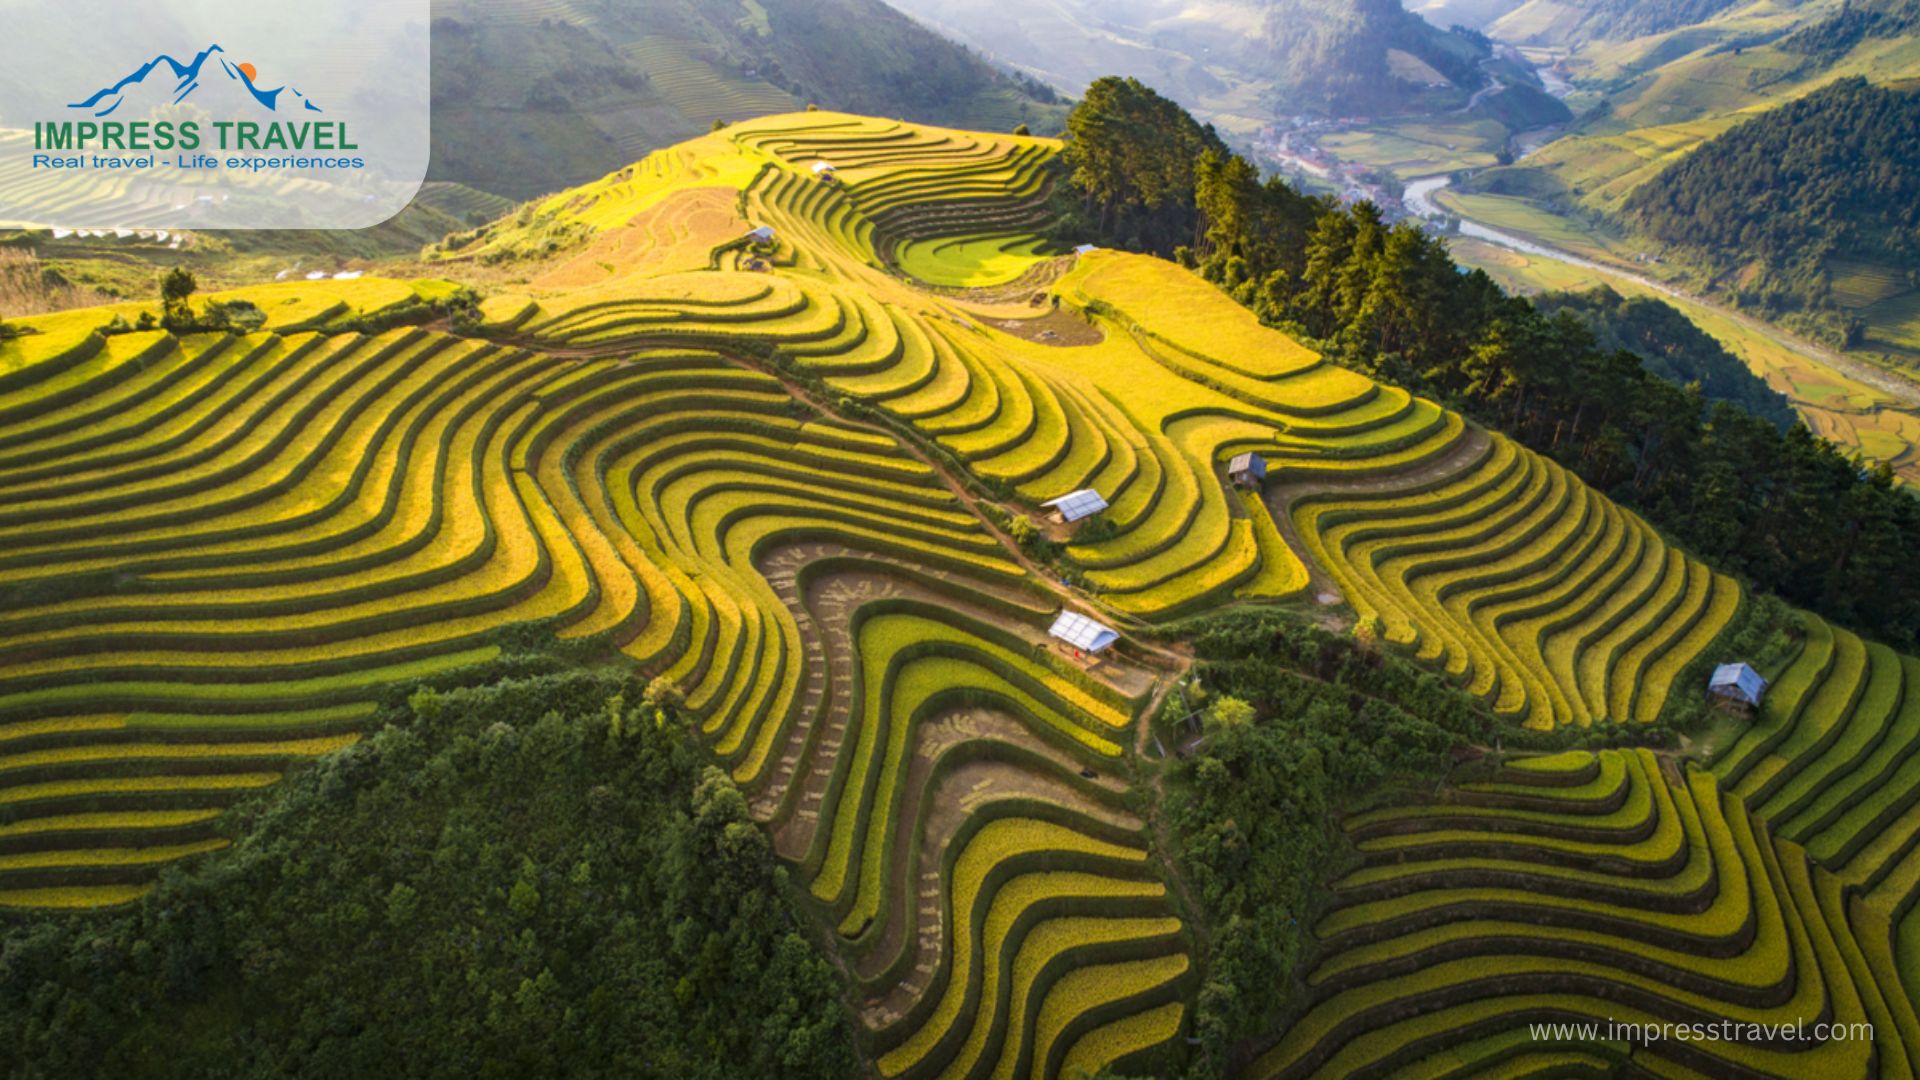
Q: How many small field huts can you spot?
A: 7